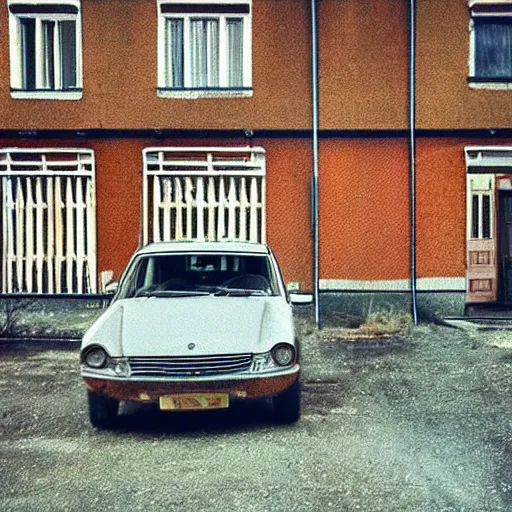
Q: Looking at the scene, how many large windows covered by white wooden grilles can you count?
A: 2